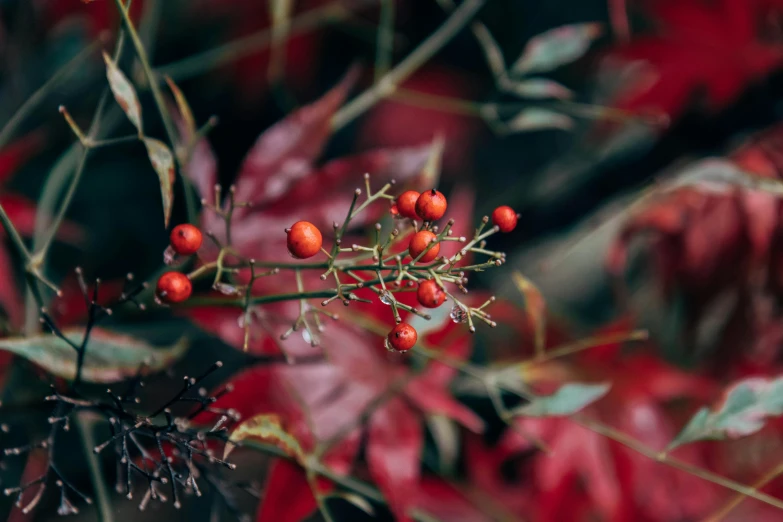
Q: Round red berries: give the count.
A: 9